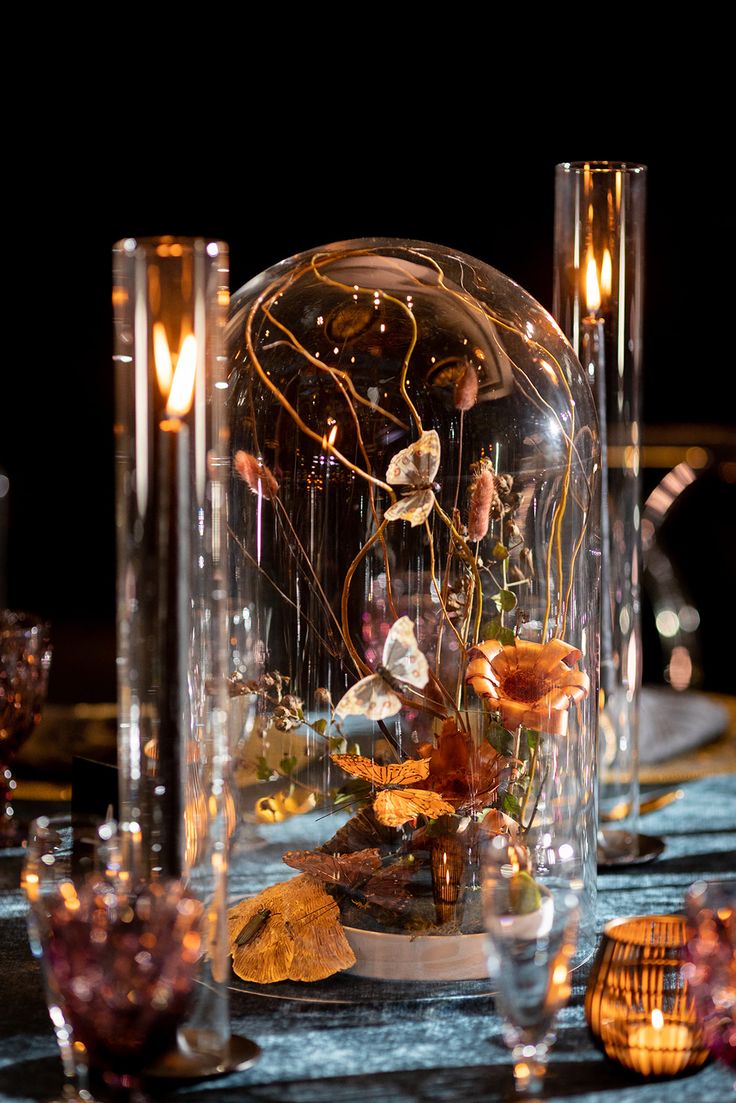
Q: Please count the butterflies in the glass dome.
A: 4